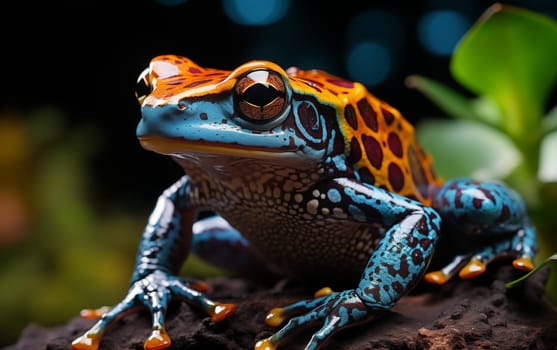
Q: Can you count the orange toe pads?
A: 11